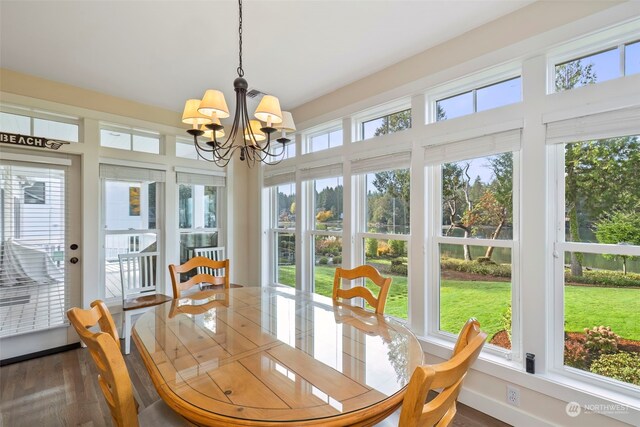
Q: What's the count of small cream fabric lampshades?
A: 6